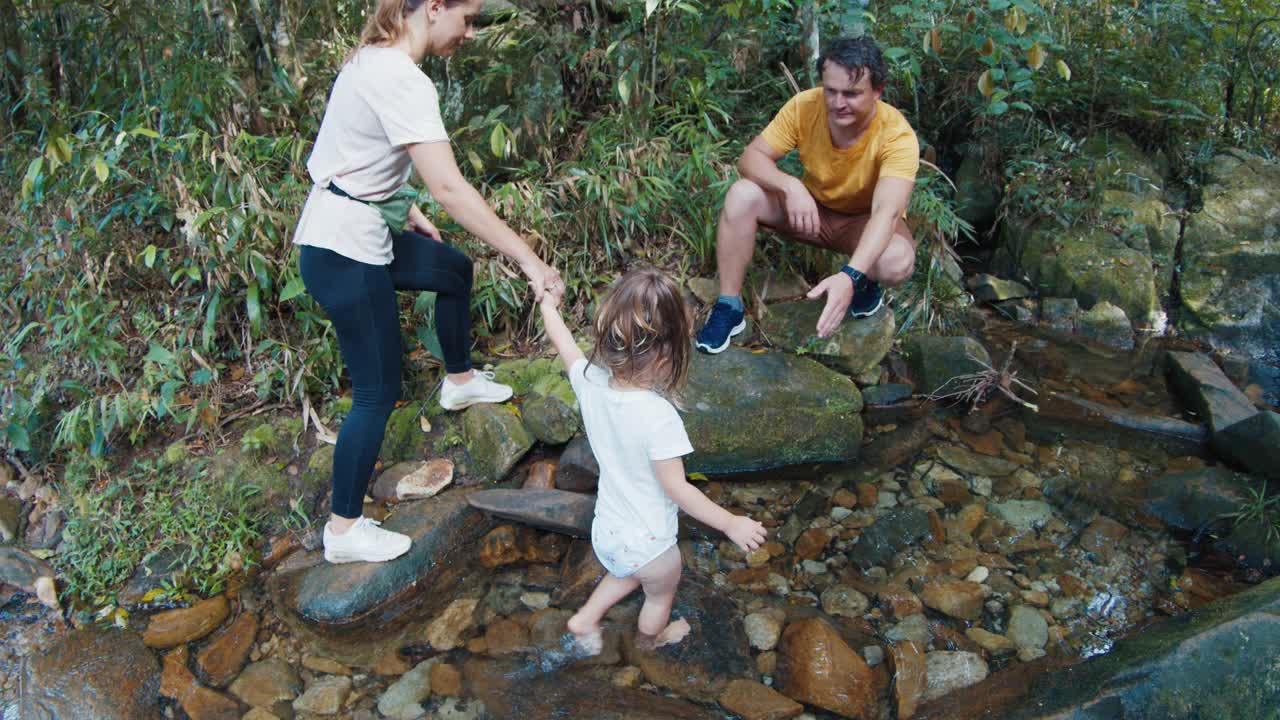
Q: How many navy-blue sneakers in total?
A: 2